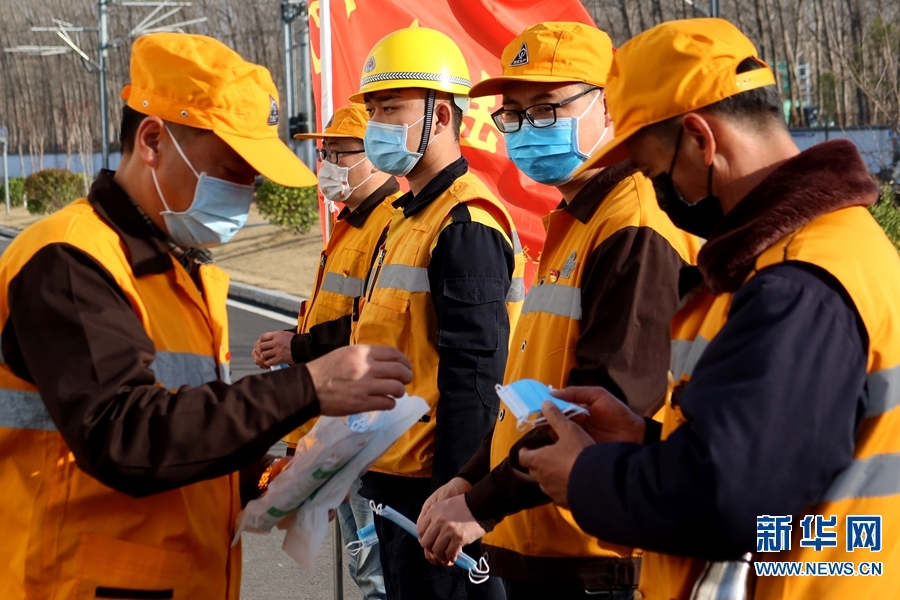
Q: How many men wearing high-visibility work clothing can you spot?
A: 5